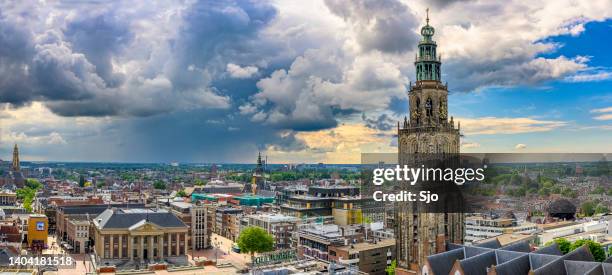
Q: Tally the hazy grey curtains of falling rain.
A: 1